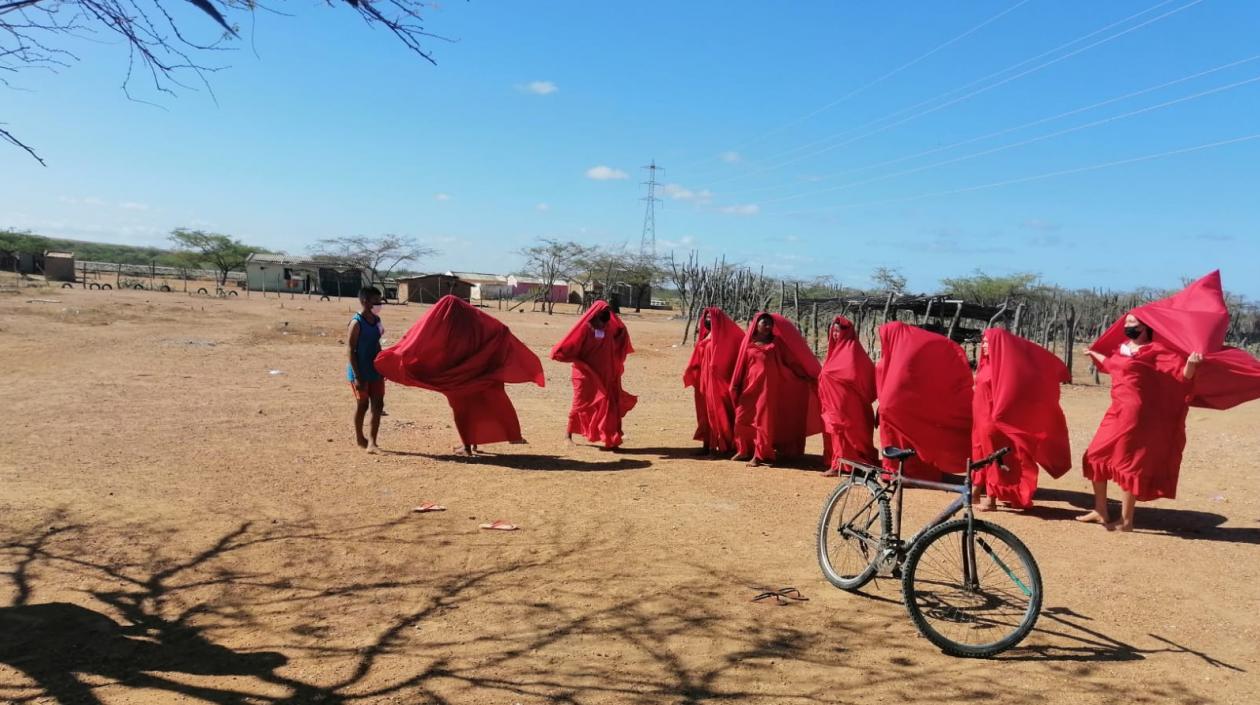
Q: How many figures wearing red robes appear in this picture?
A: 8